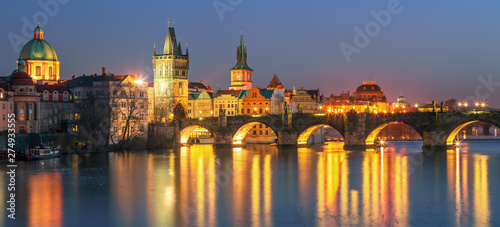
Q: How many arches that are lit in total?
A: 5